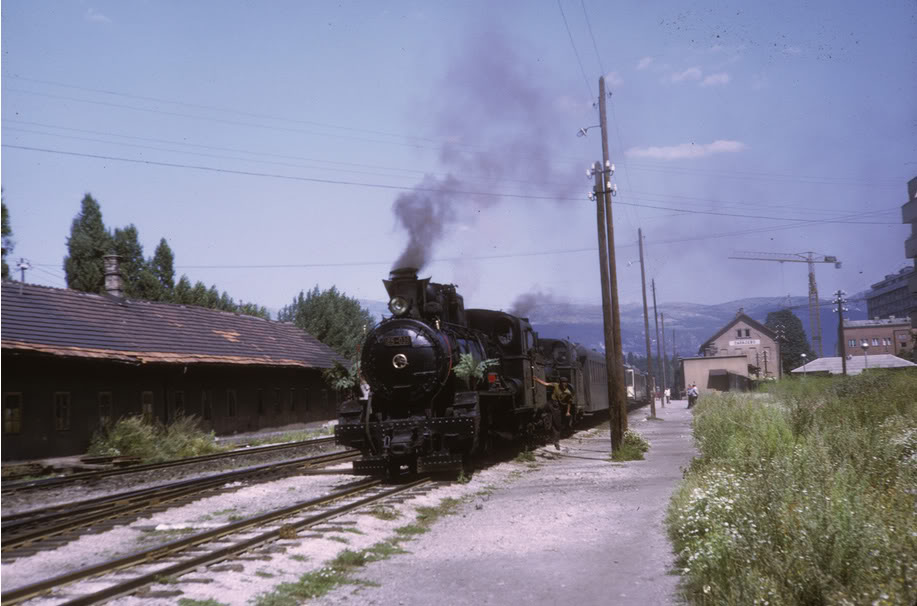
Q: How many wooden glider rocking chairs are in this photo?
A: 0